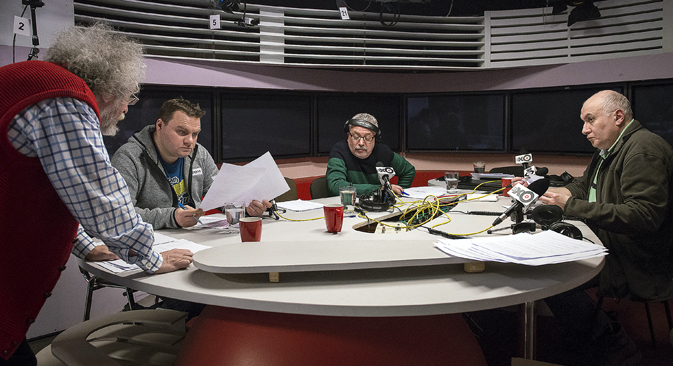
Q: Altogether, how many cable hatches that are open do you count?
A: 1